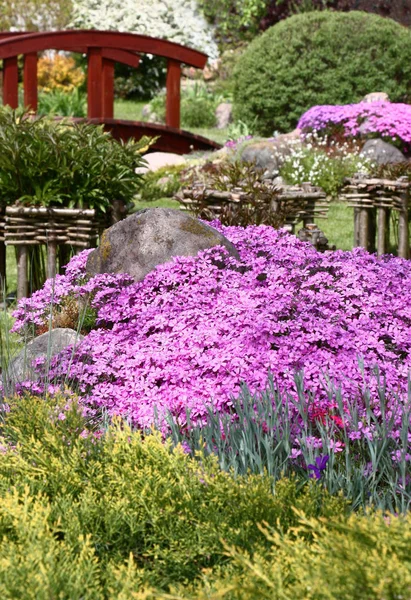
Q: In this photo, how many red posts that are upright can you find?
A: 5